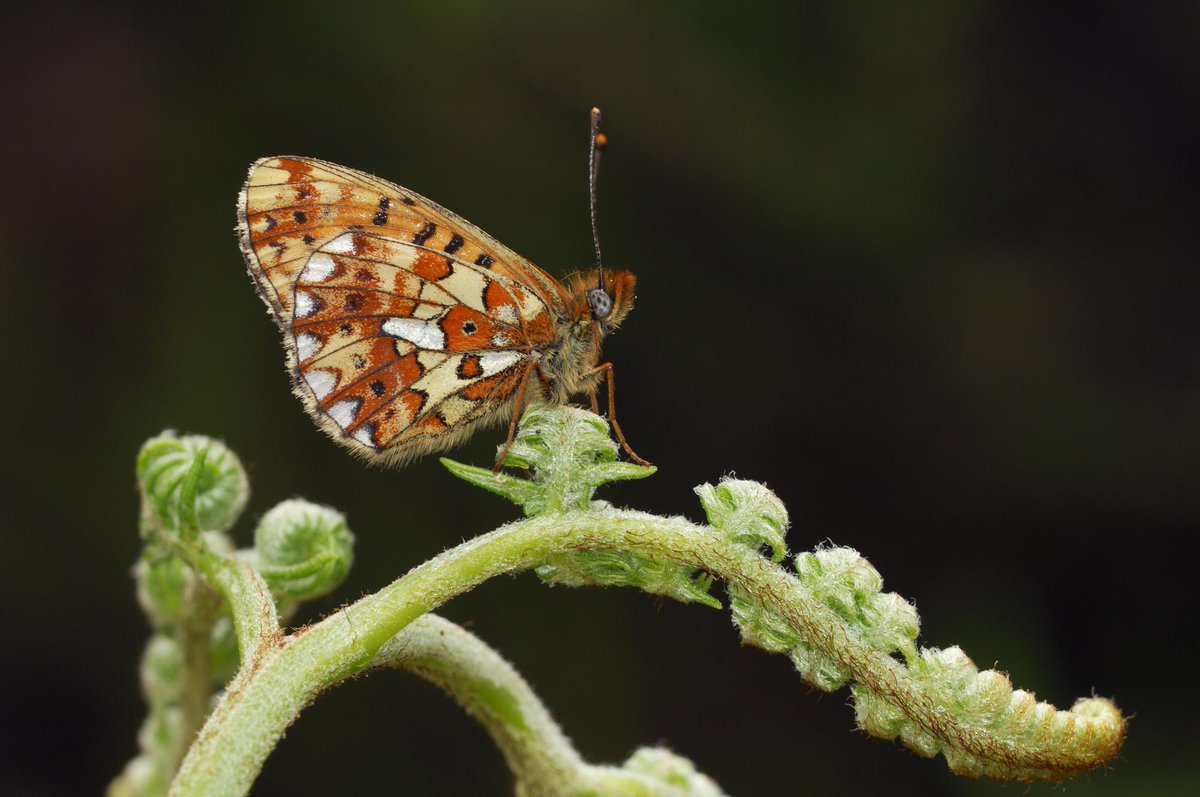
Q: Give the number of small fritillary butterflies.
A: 1